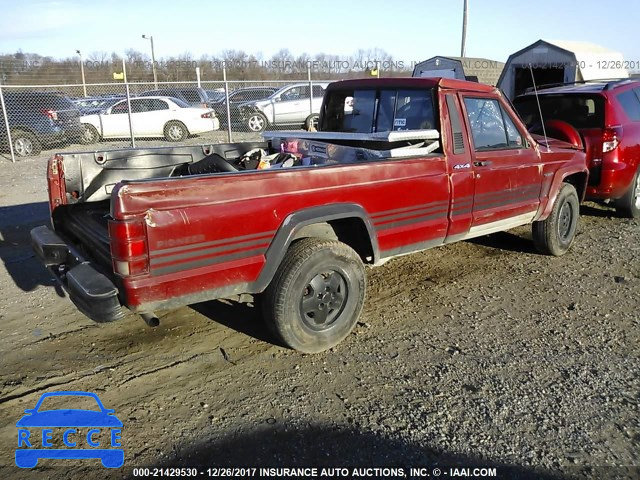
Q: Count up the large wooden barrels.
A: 0